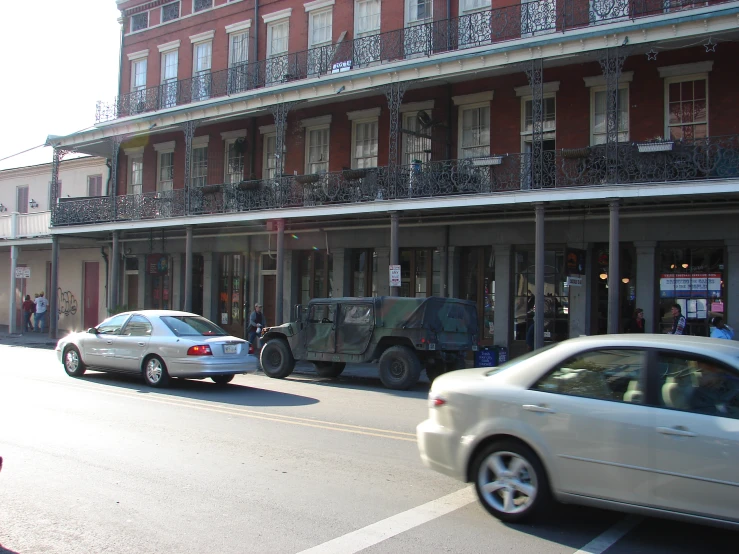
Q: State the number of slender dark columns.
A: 7